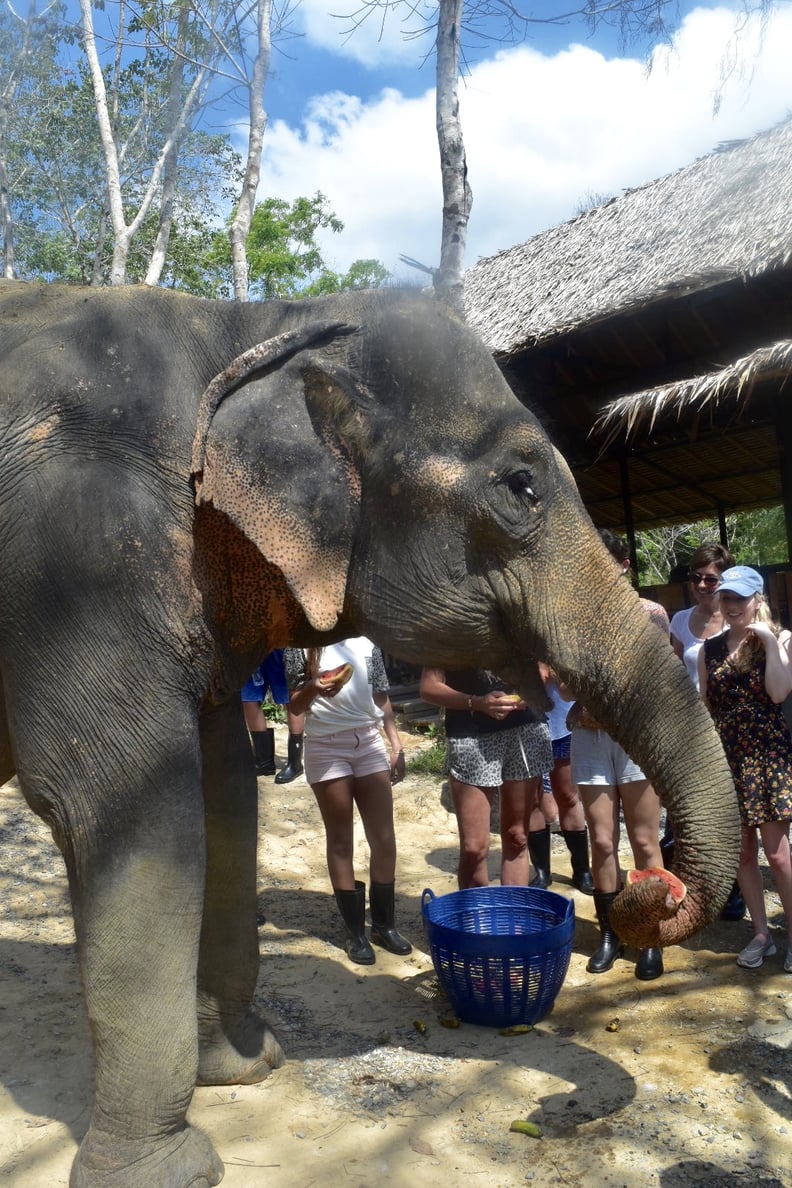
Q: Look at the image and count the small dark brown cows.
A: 0